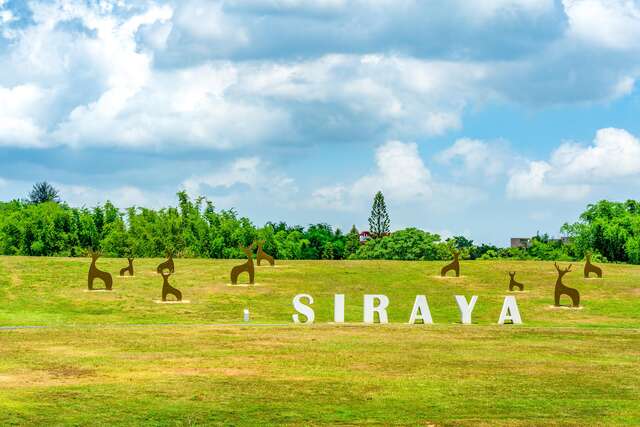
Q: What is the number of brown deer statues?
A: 10